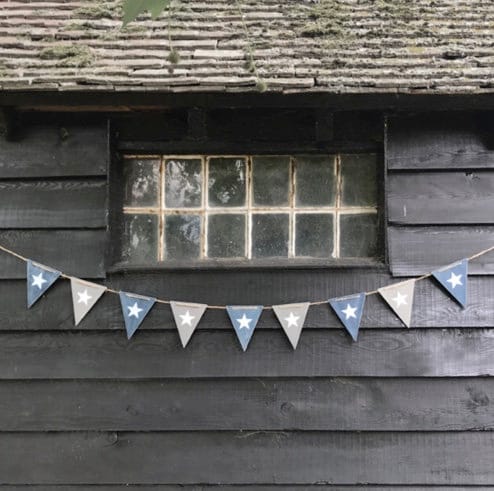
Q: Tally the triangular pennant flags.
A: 9